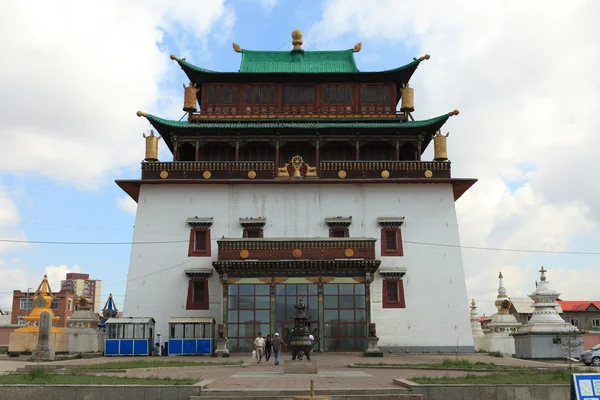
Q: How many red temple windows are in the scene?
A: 6